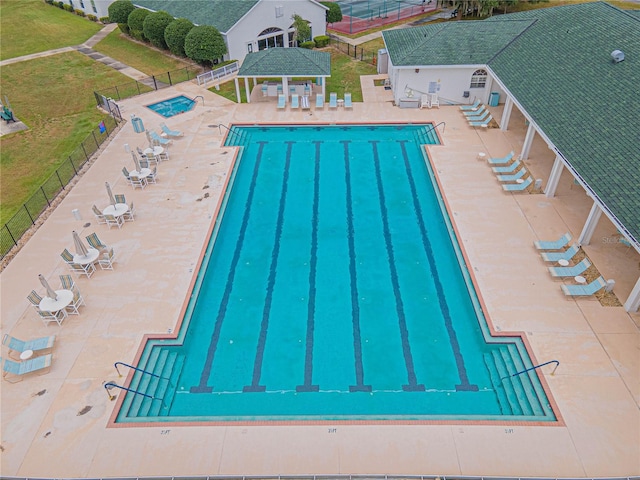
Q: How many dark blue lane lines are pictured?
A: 6